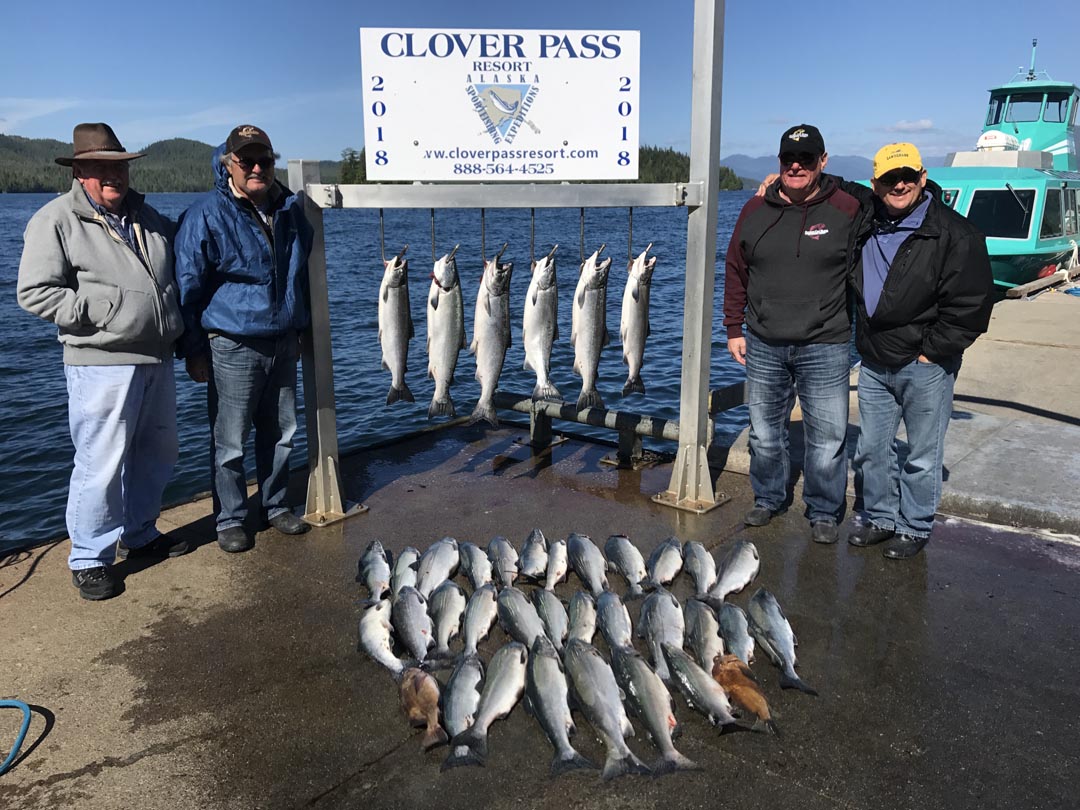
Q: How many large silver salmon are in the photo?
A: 6